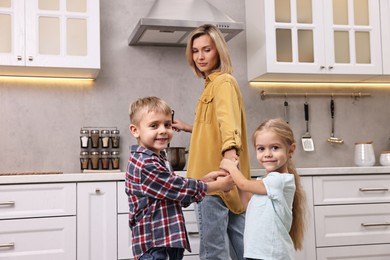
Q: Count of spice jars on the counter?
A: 8